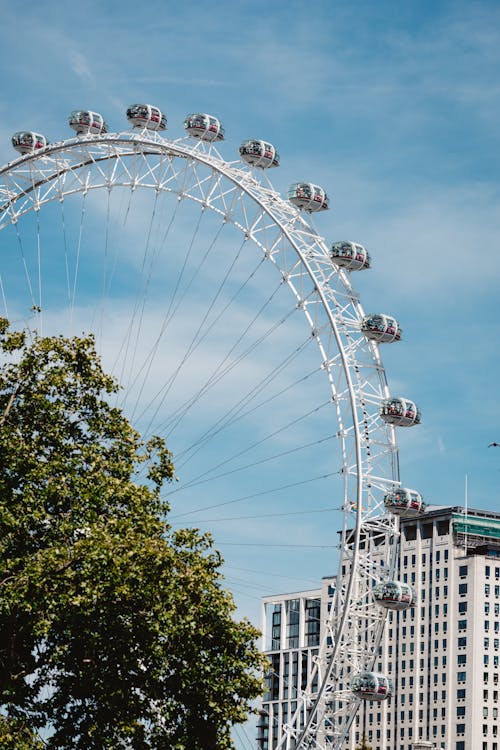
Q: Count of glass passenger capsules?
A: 12